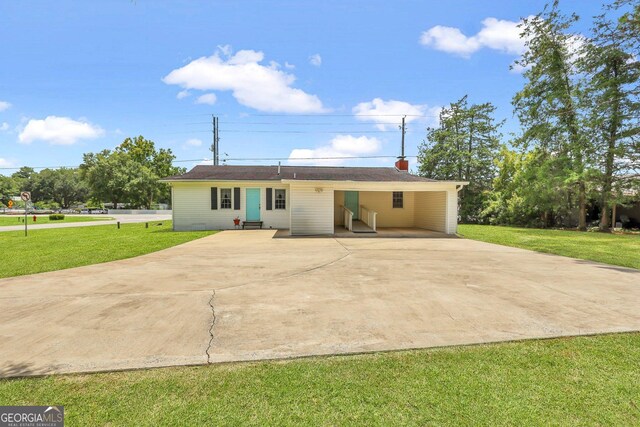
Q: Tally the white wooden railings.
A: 2